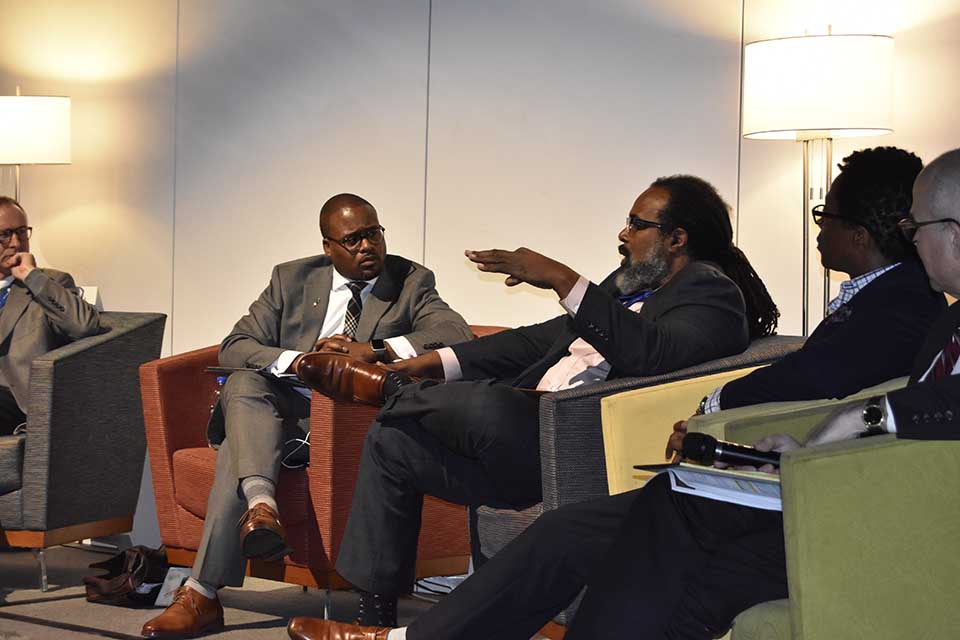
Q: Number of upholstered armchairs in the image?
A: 5